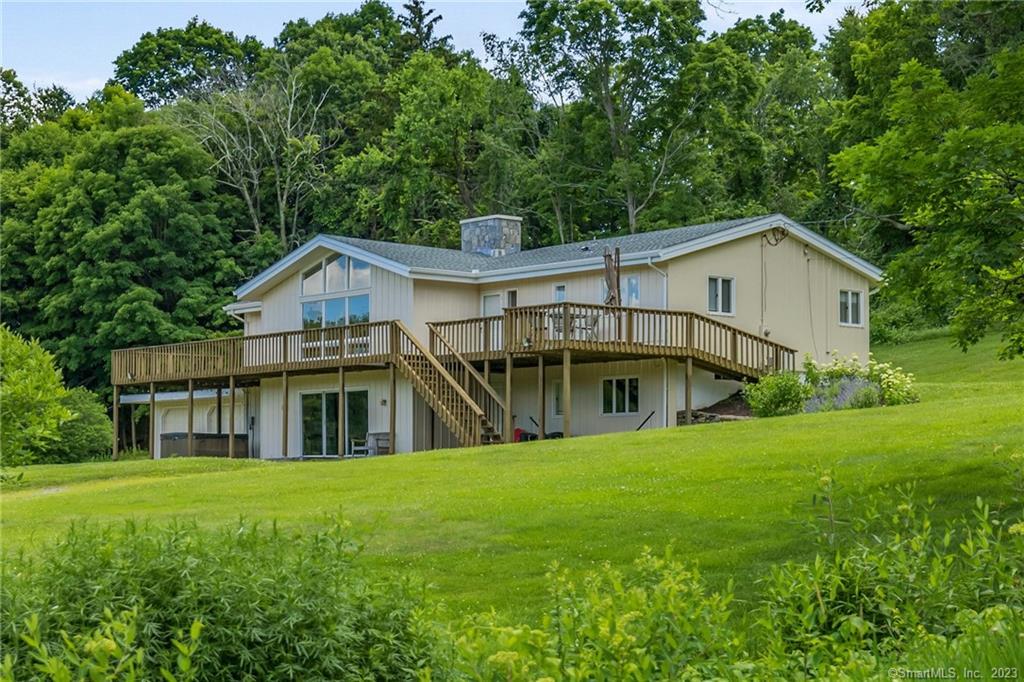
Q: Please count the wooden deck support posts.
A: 13